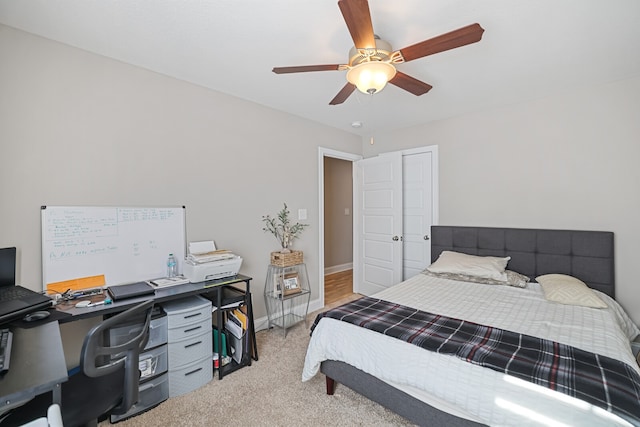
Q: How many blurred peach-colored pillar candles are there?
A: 0